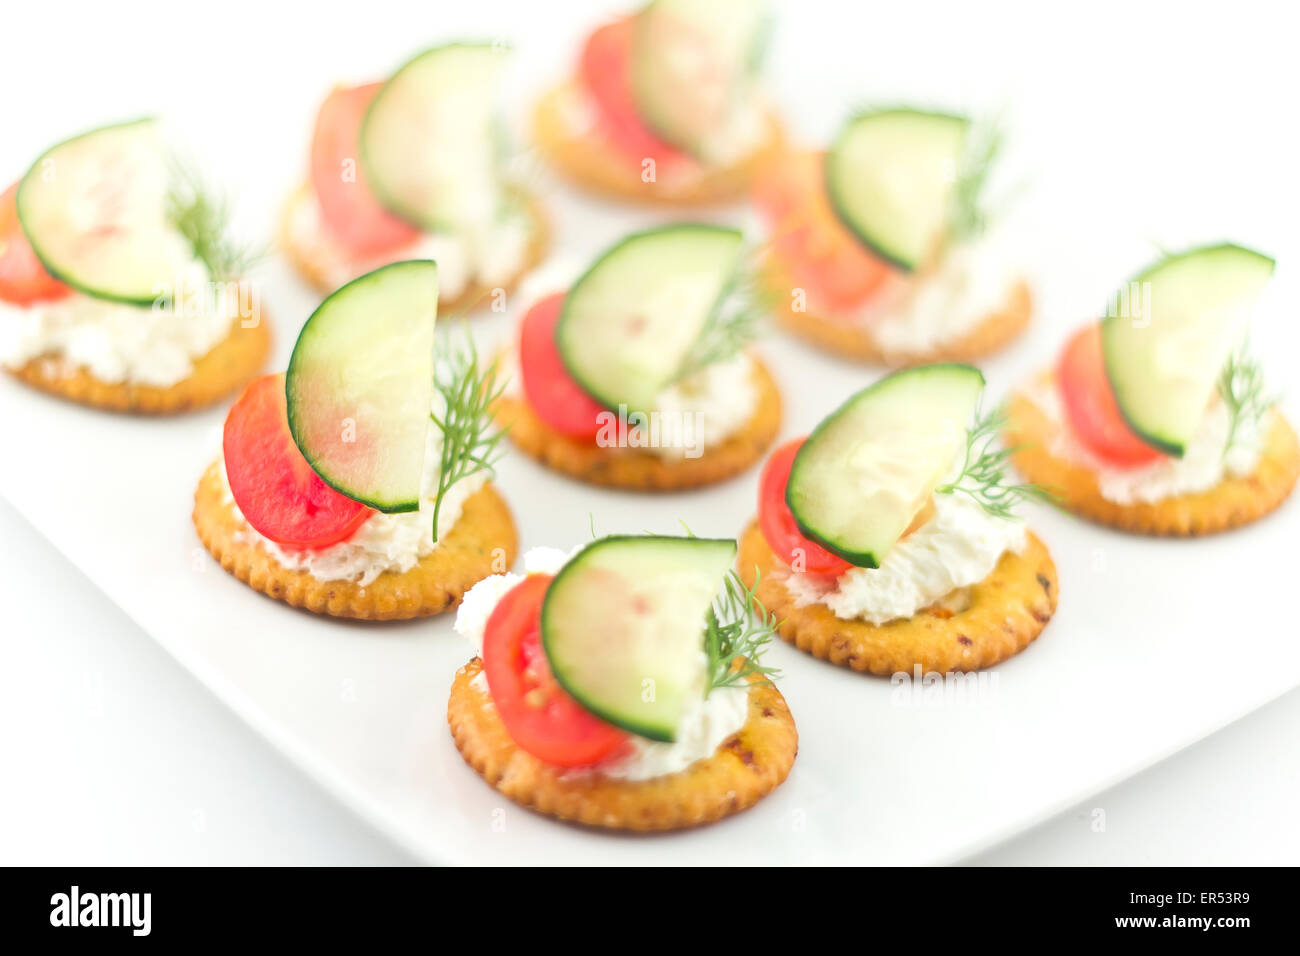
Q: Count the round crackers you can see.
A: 9